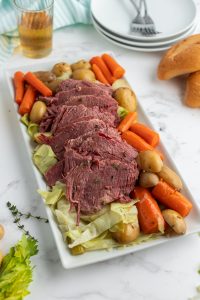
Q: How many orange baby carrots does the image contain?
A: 11